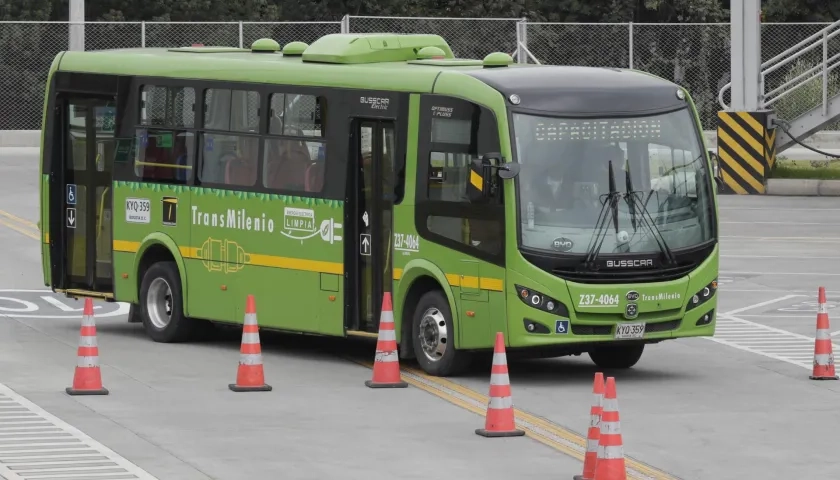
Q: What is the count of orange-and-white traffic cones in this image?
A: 7